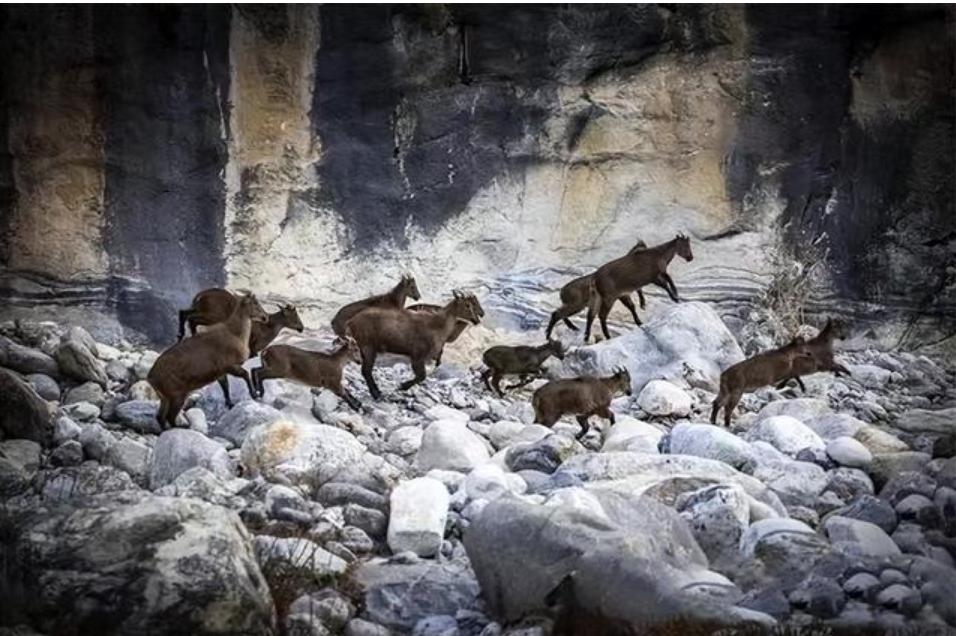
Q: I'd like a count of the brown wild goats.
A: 12